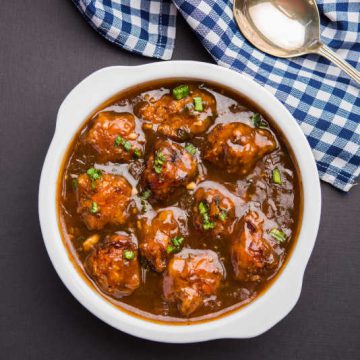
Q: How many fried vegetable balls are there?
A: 10